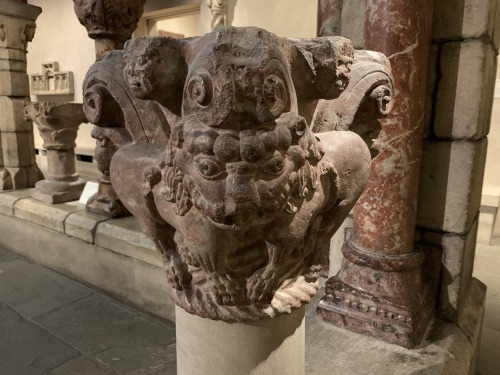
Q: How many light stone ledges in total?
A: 1